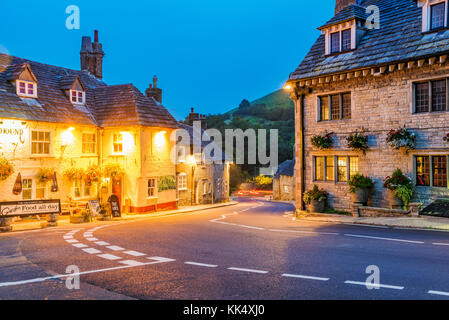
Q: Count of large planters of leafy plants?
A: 3